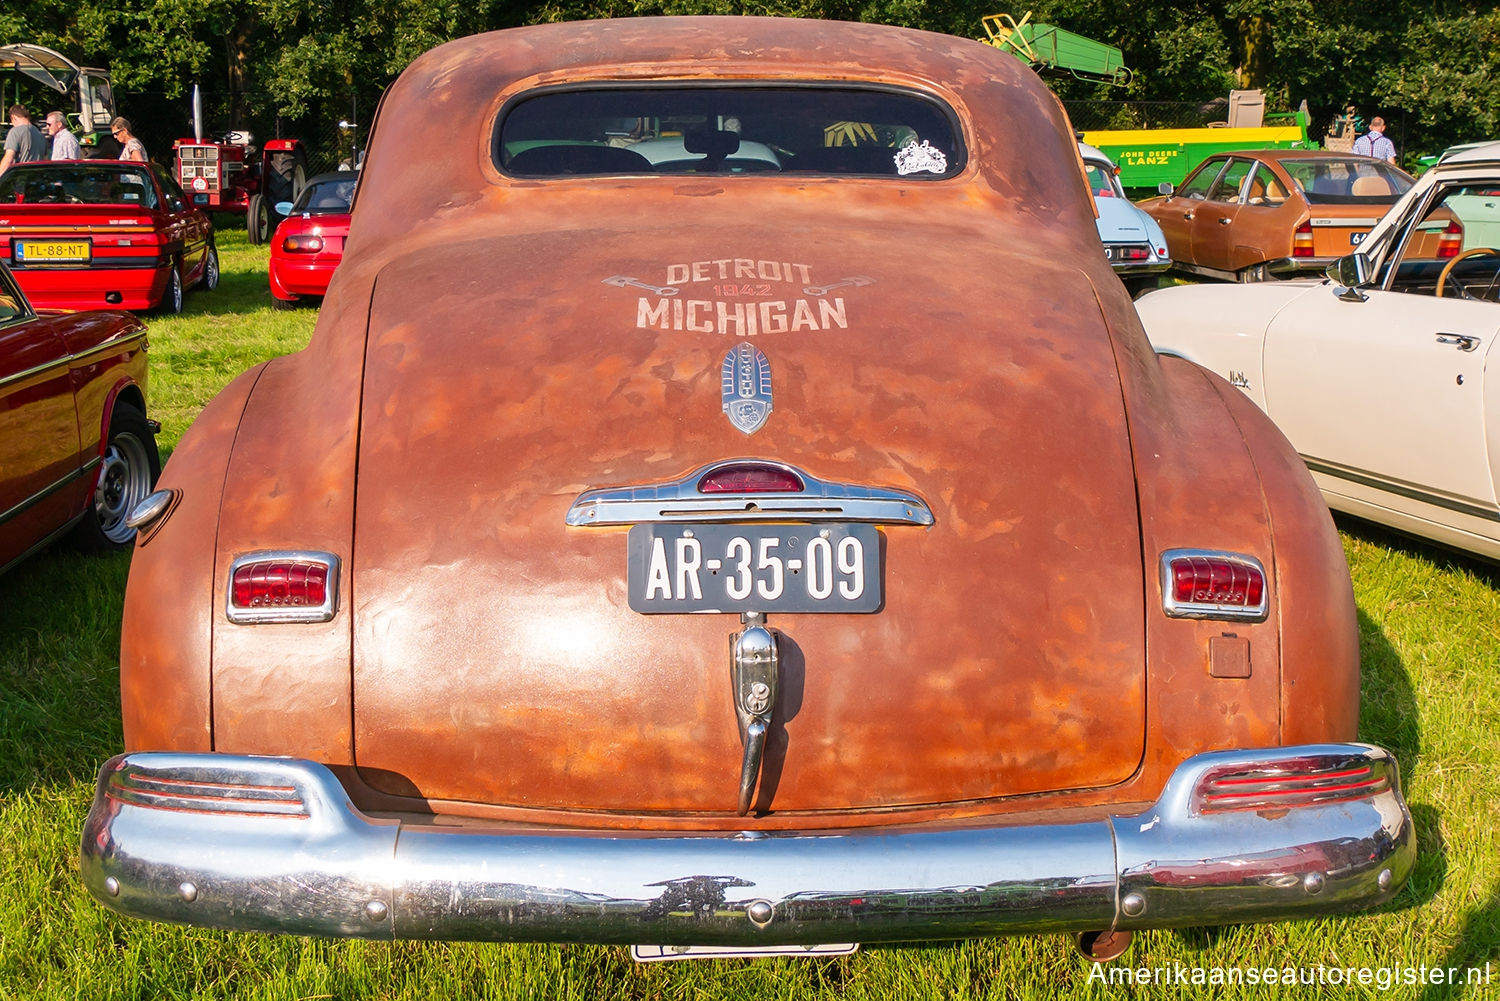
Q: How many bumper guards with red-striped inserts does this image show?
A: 2